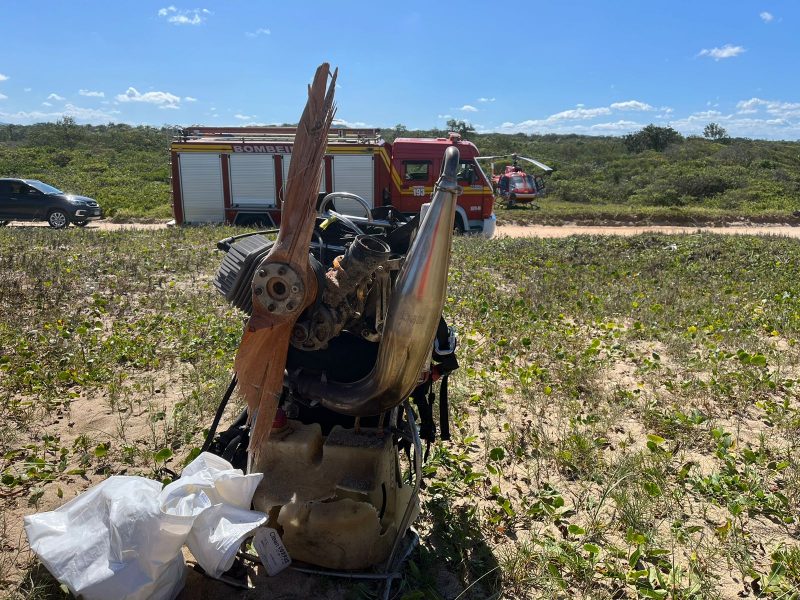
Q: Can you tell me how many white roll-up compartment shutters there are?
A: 4